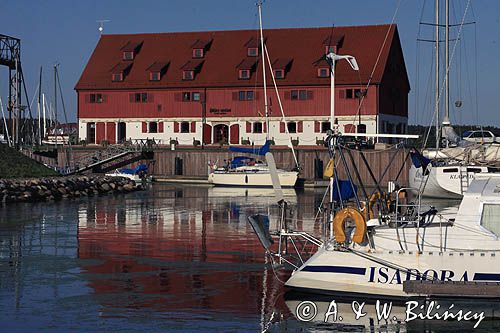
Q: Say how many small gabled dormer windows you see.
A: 10